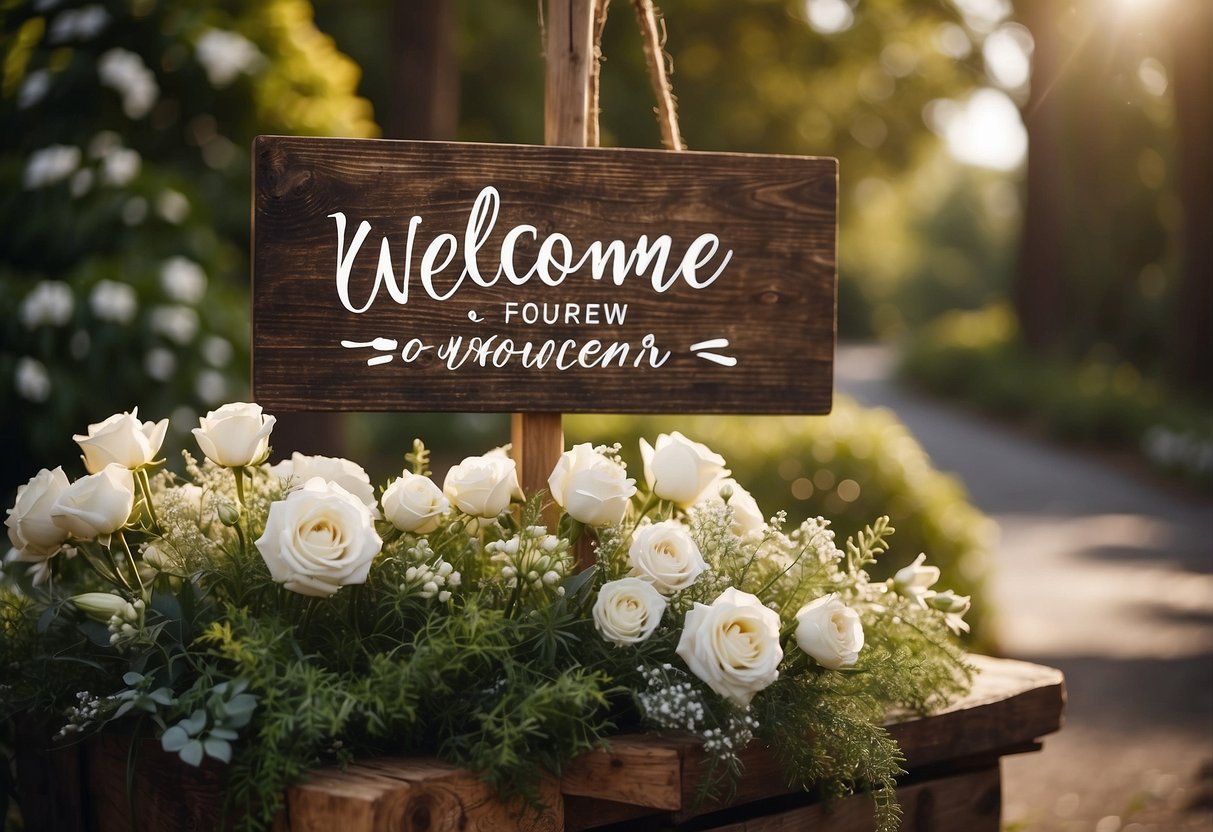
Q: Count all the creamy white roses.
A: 15